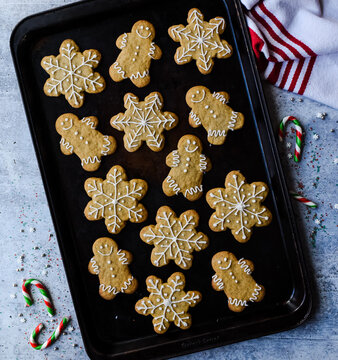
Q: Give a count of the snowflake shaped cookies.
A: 7